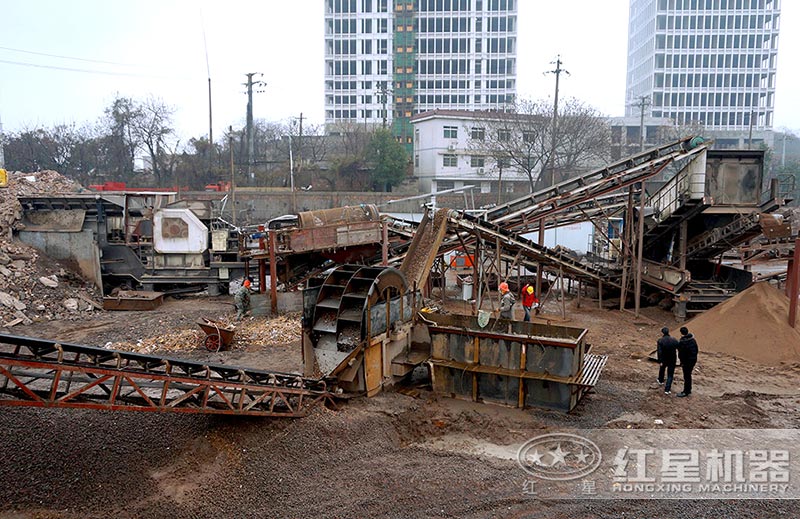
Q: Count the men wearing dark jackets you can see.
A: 2